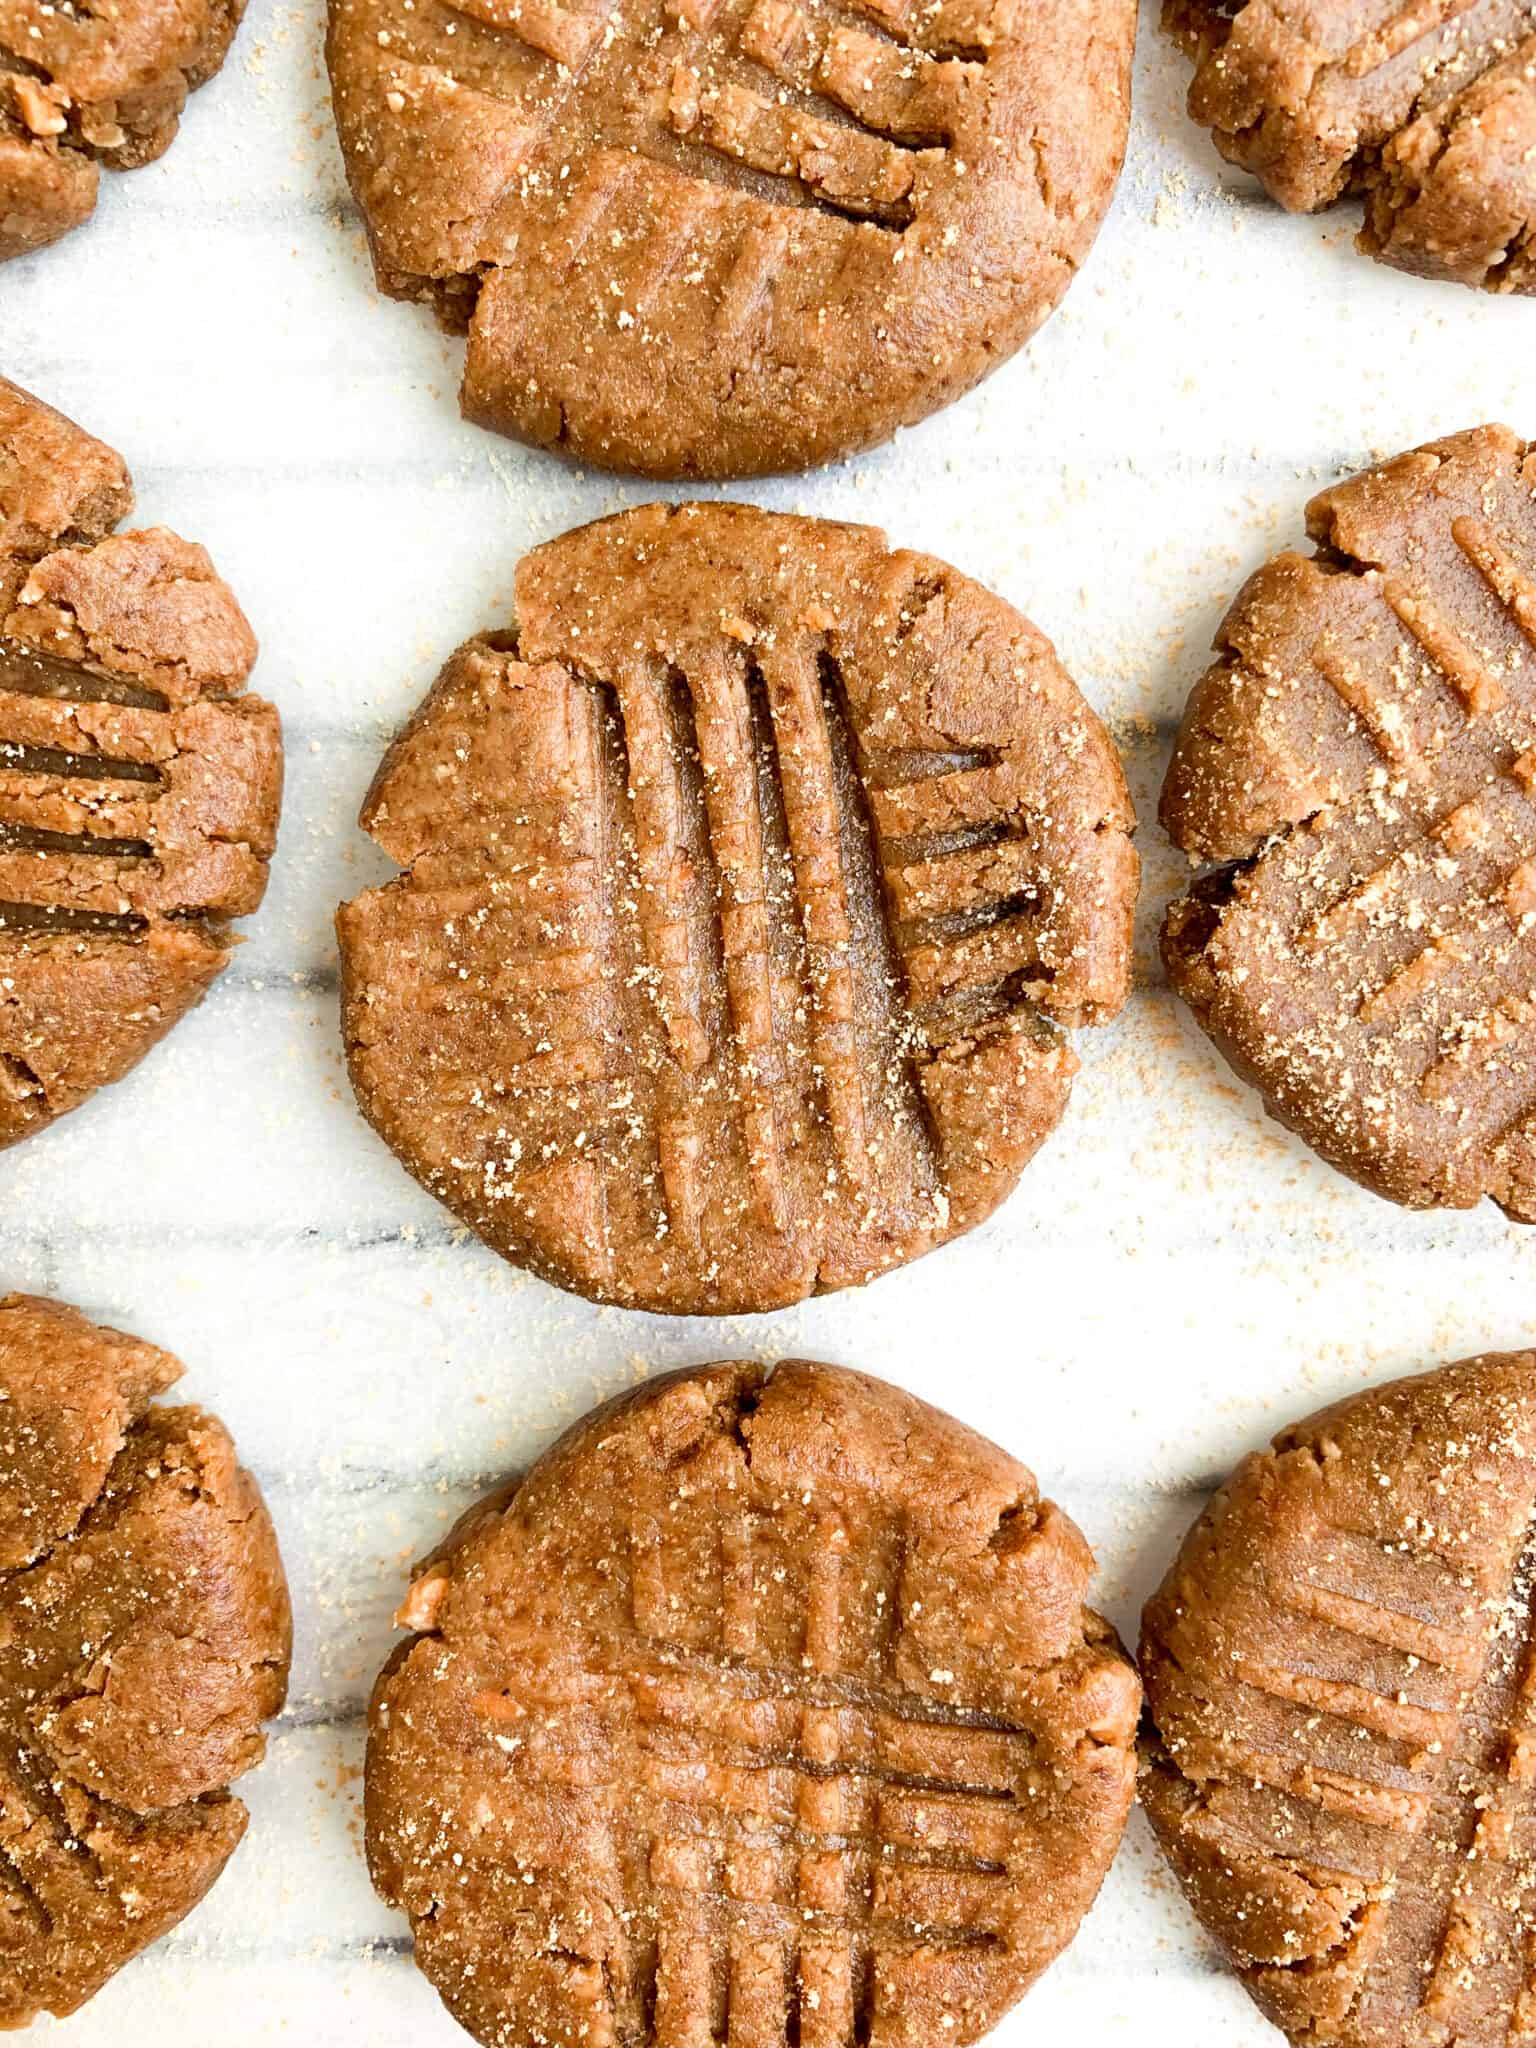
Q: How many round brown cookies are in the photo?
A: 9